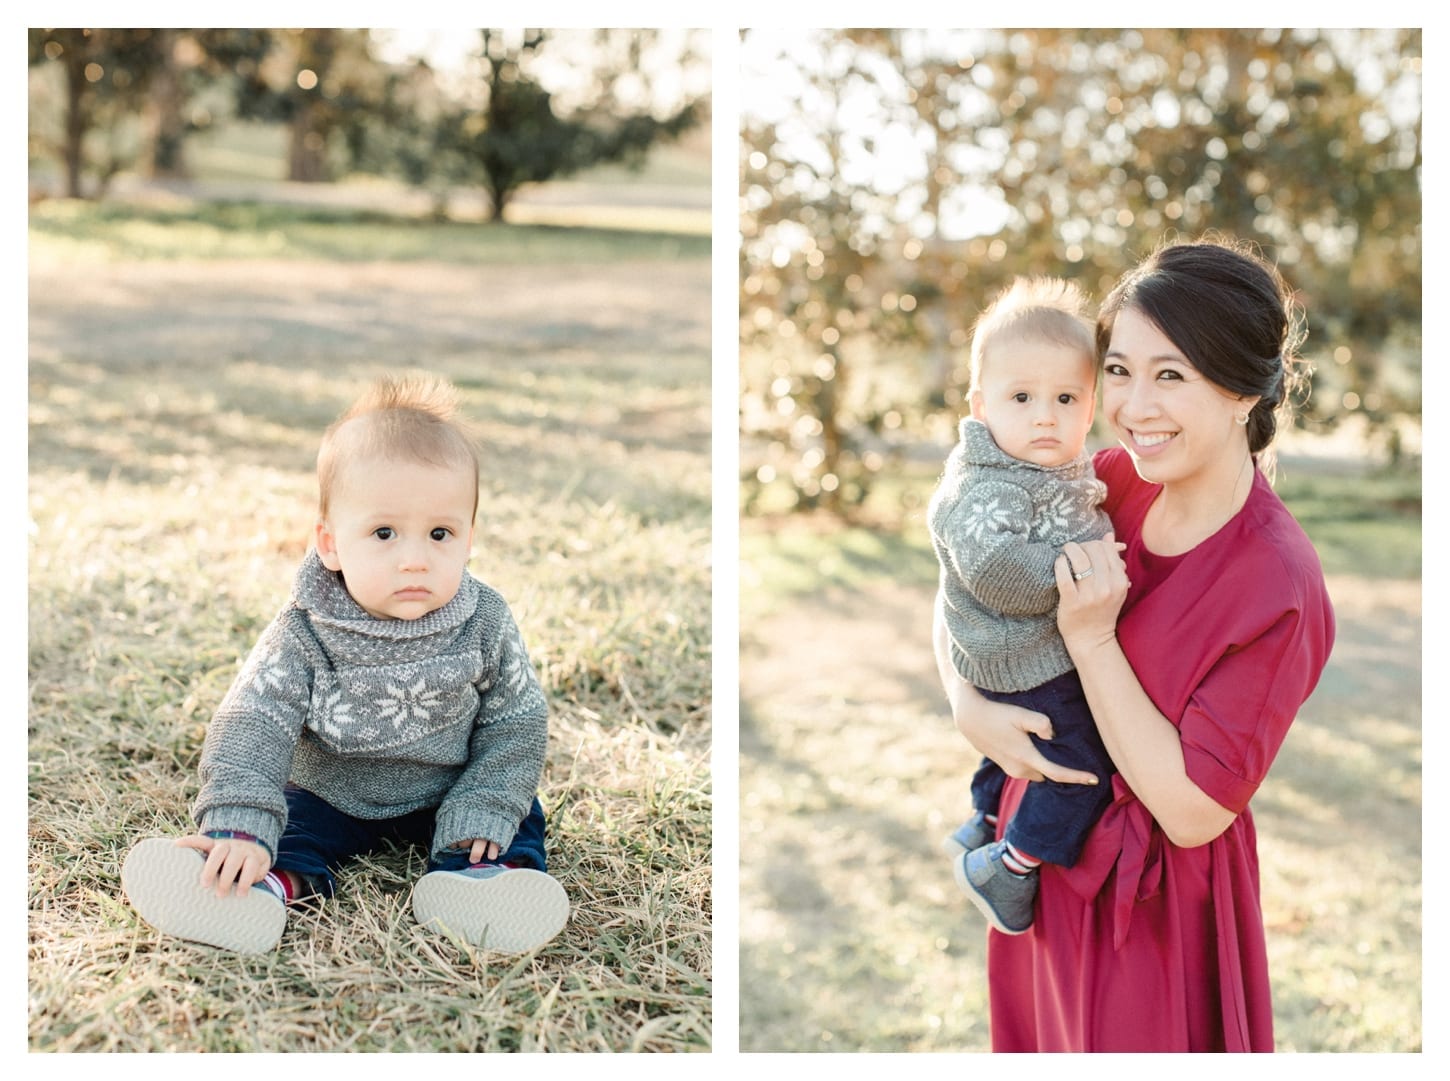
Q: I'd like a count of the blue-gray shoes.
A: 4